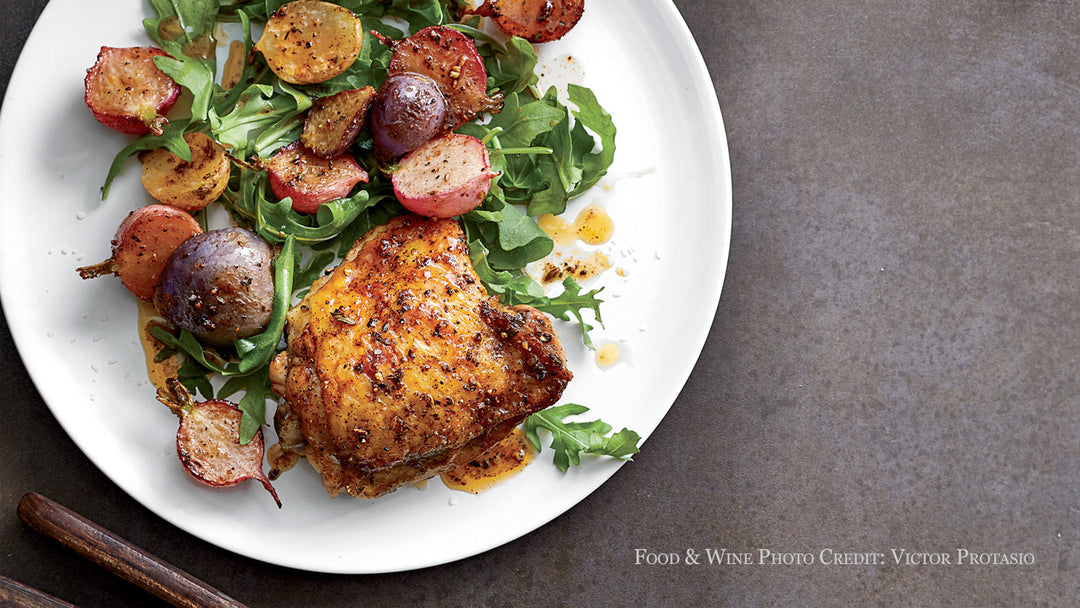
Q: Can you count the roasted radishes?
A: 12